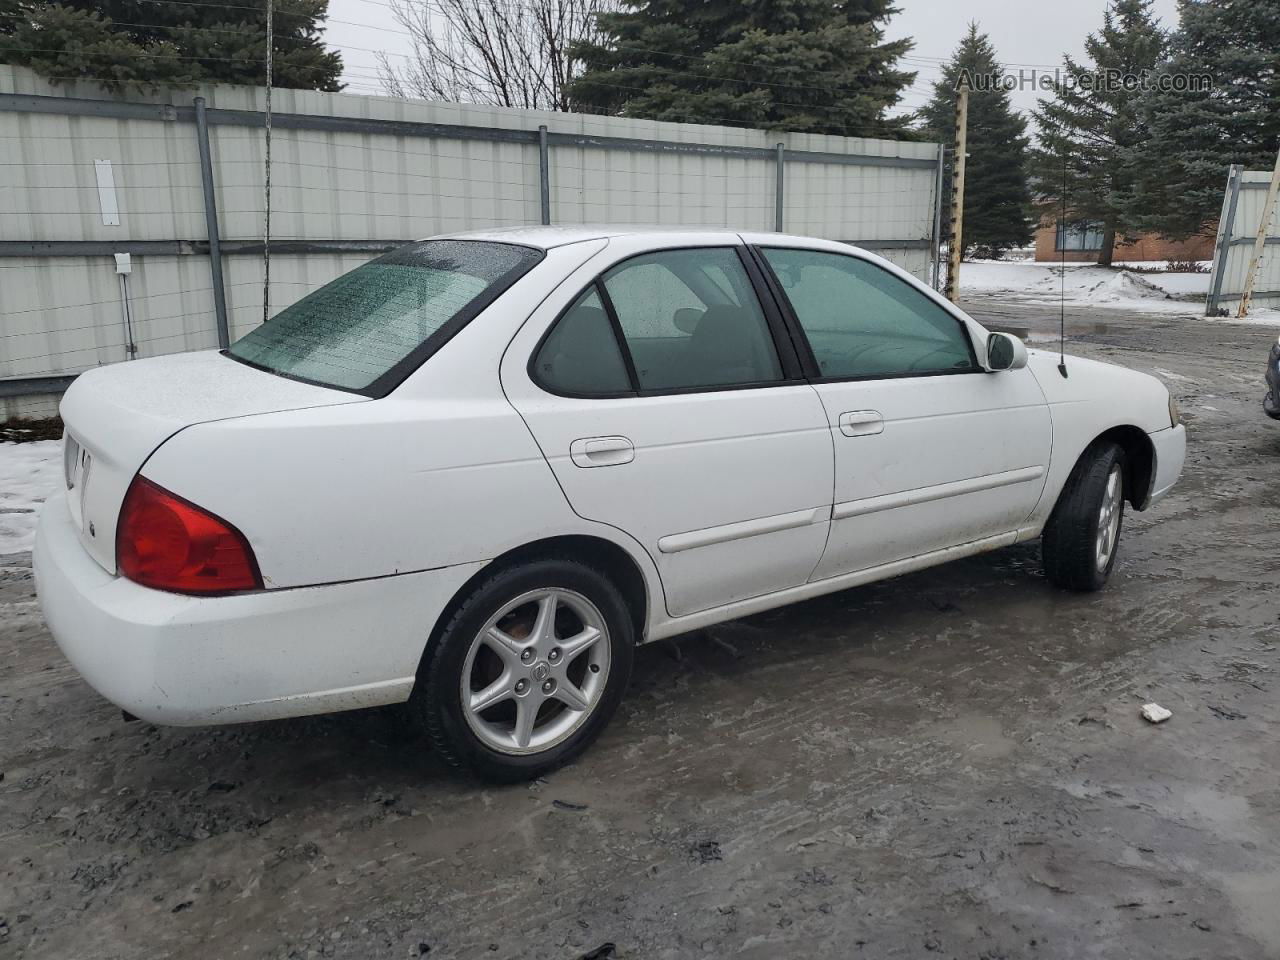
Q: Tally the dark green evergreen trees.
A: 5